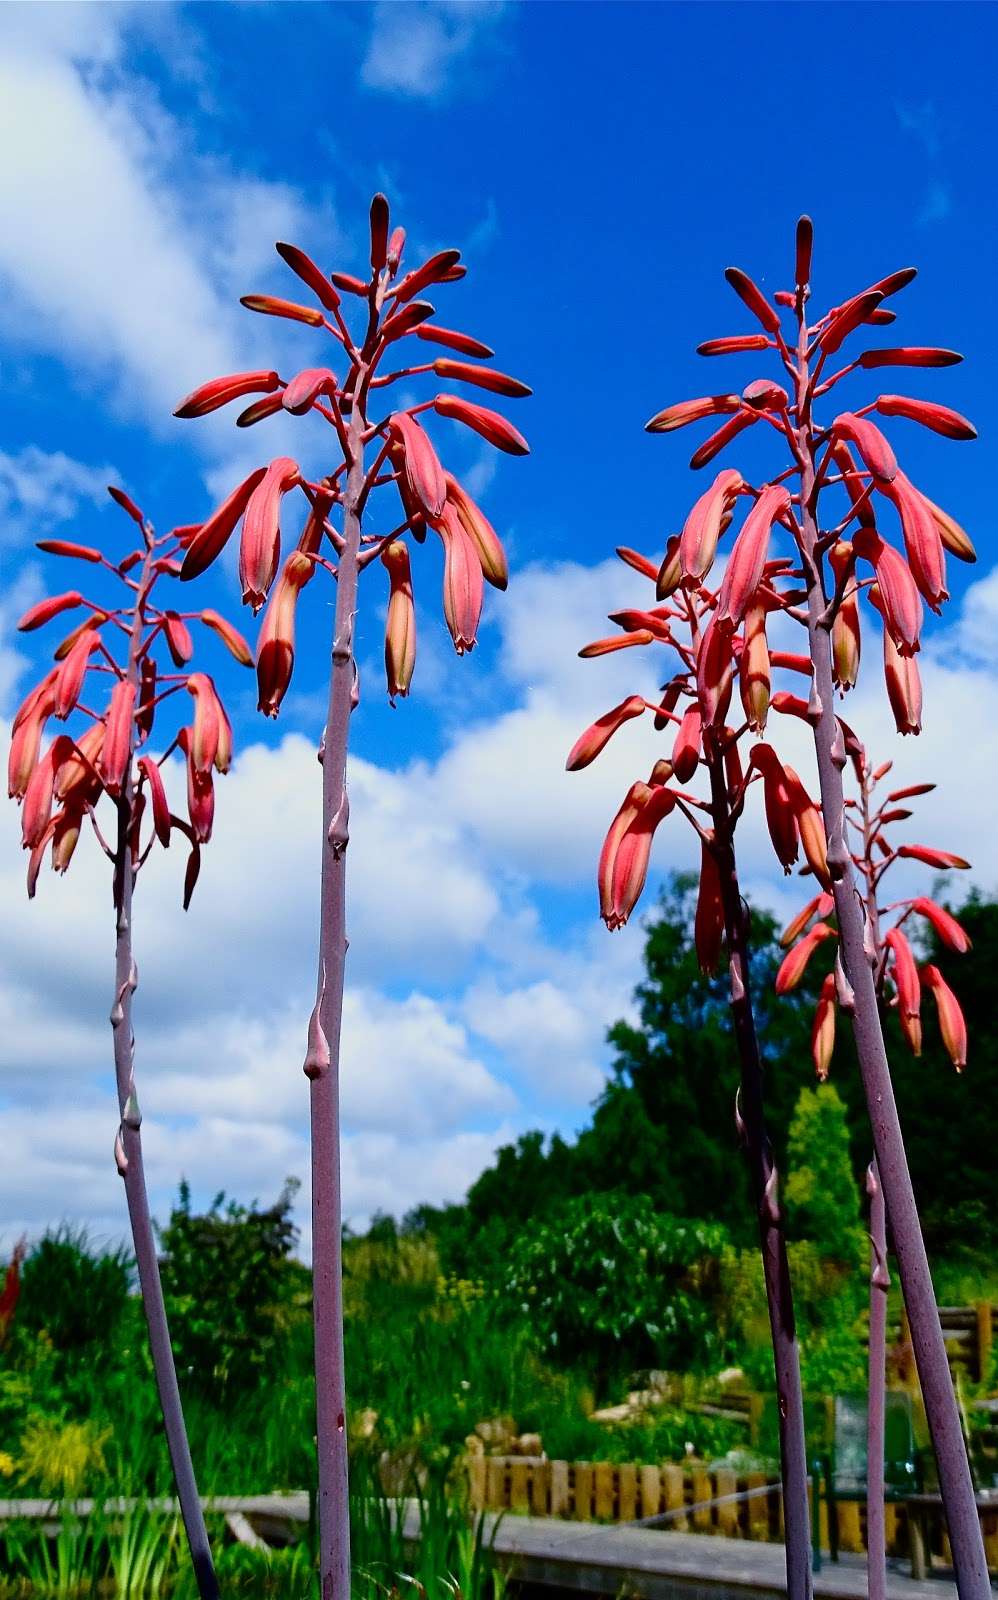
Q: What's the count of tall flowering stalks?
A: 5